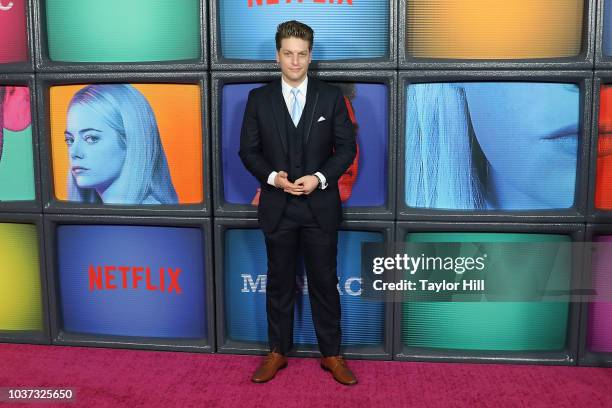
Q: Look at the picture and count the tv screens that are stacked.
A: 15